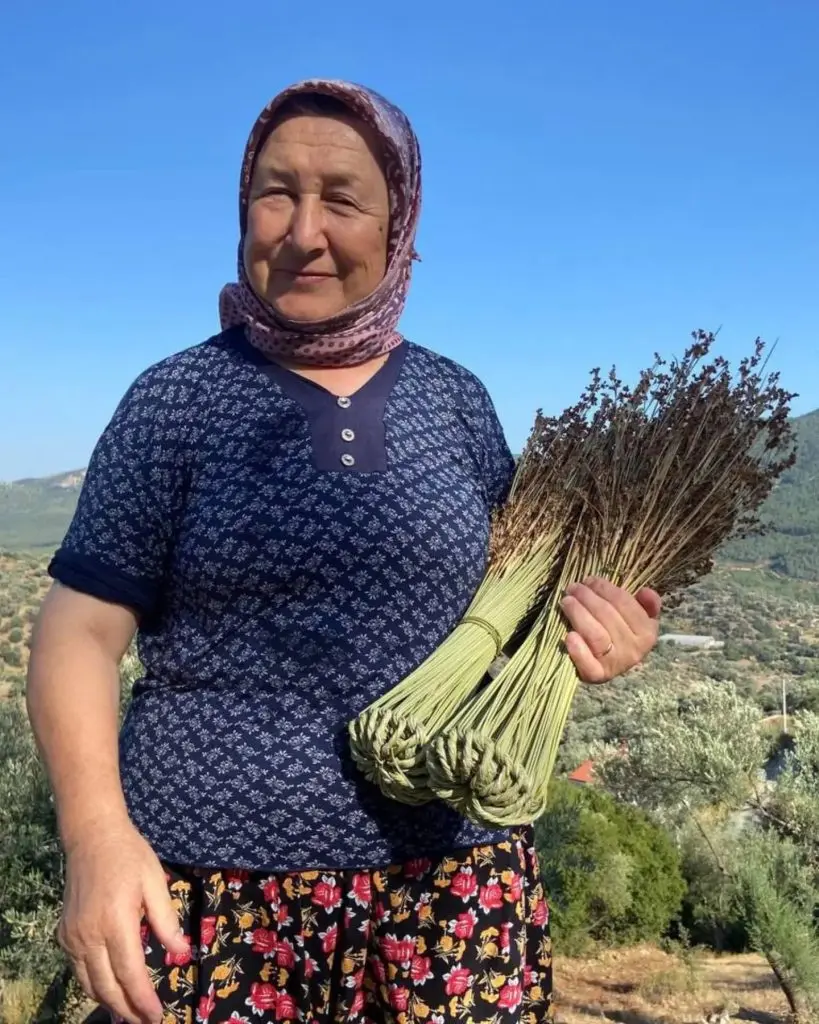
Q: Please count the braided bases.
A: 2